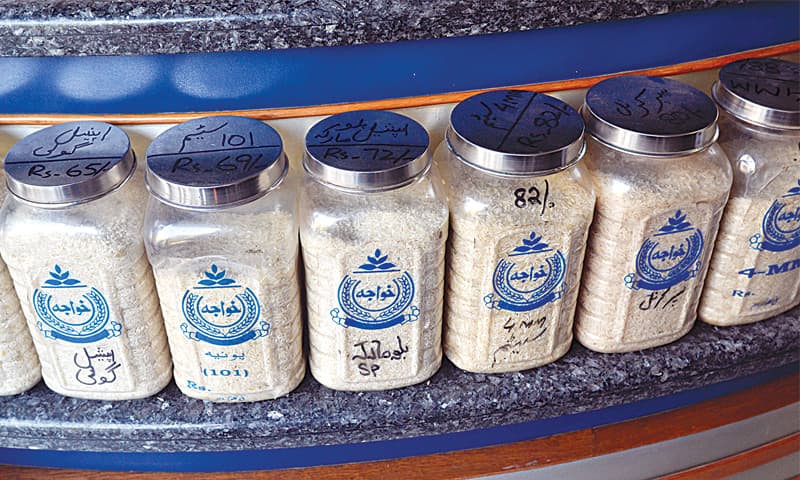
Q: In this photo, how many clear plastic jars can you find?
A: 7